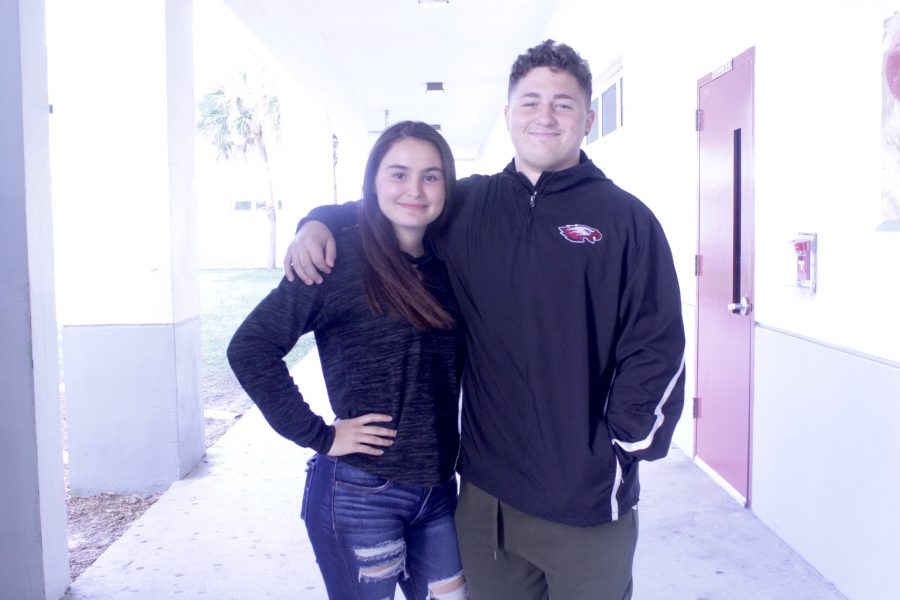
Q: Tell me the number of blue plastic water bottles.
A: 0